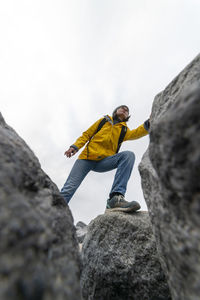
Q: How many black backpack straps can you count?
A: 2